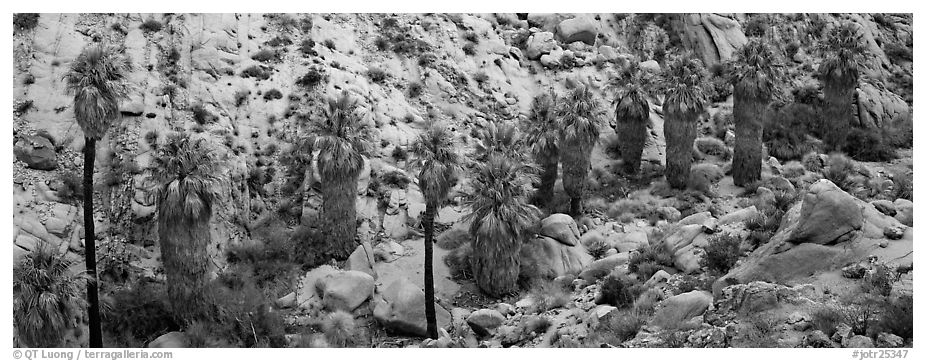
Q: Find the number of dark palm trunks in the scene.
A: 2